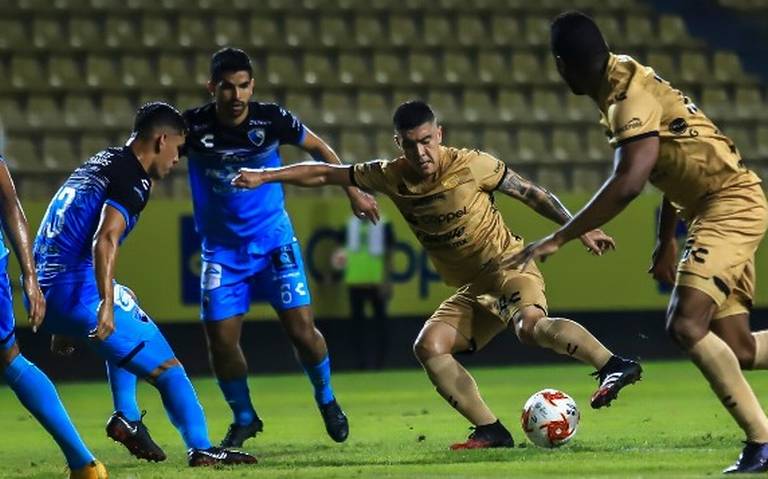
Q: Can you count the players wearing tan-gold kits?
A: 2